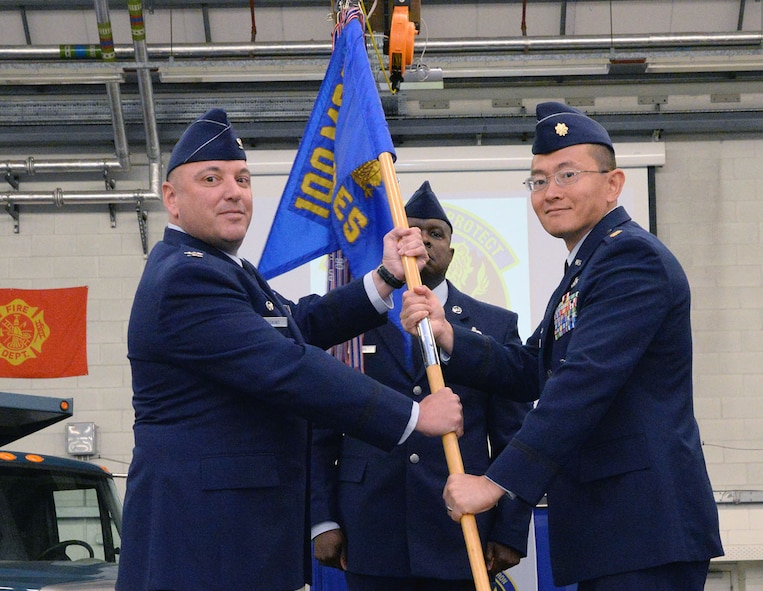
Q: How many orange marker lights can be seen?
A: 4